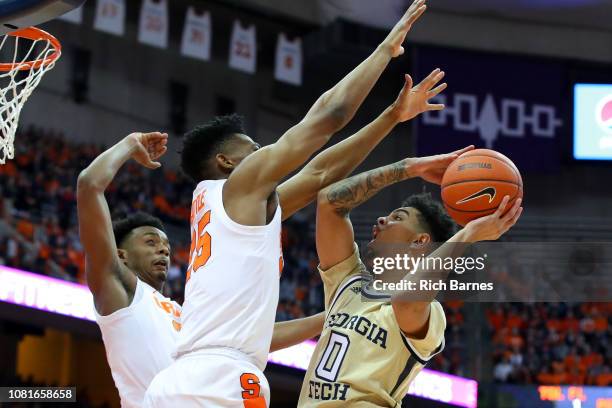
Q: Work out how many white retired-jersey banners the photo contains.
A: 6